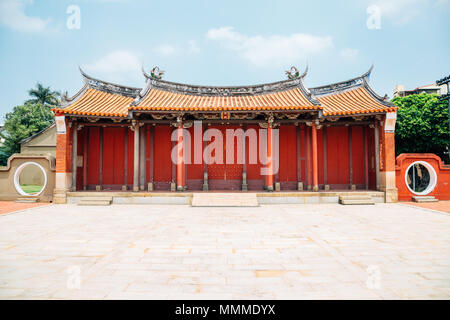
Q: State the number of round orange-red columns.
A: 3